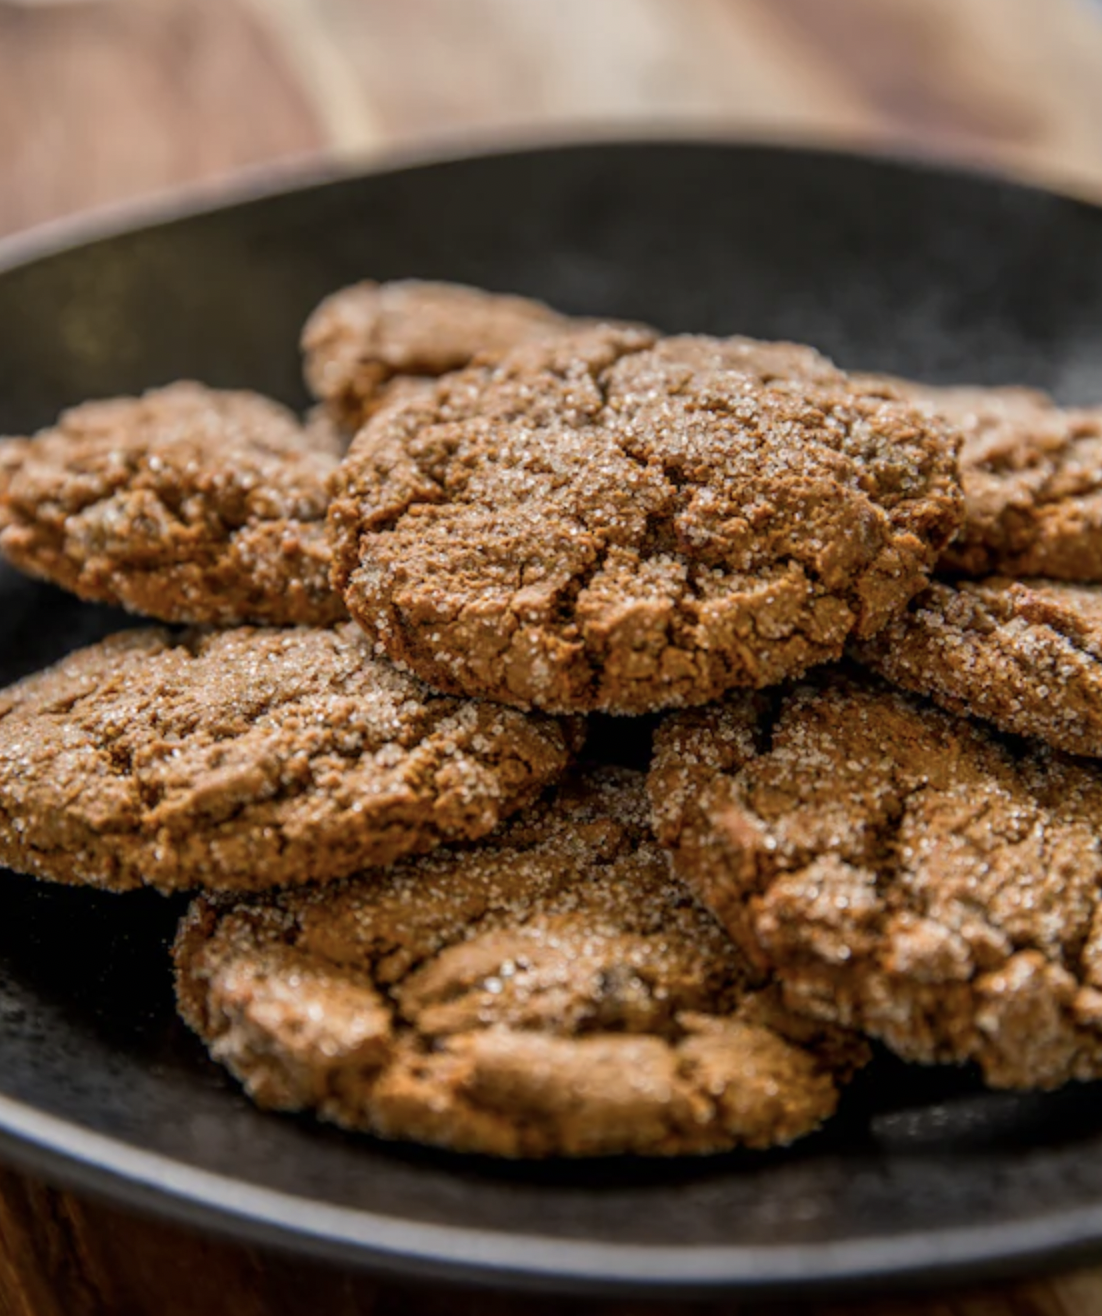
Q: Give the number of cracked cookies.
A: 8